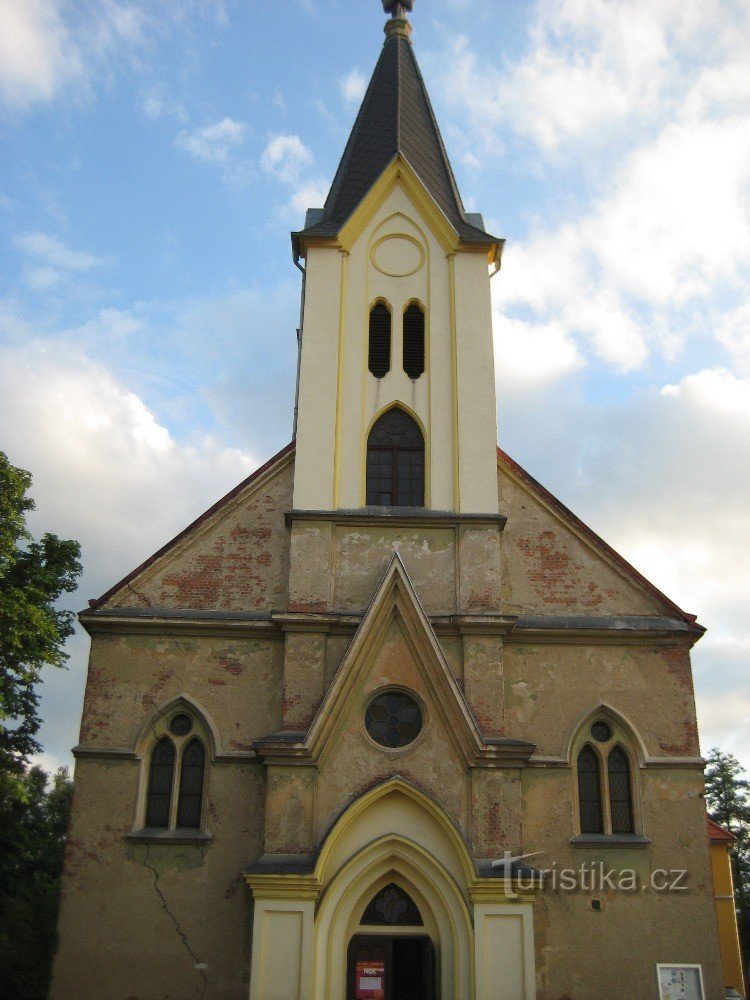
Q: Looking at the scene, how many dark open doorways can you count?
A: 1